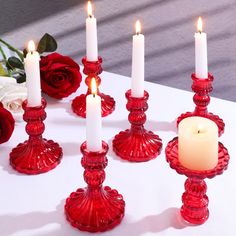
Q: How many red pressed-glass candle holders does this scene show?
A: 6